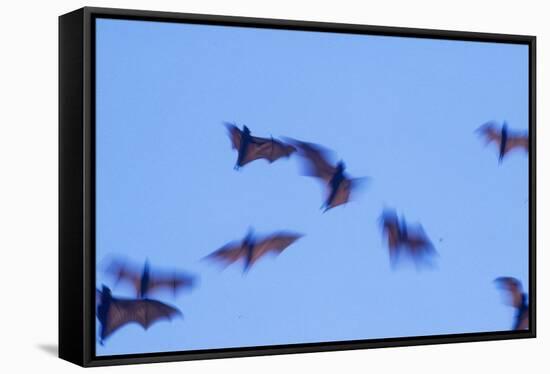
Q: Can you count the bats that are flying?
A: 8